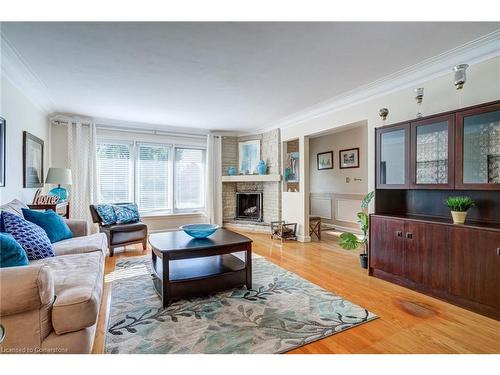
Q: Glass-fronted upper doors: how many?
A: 3